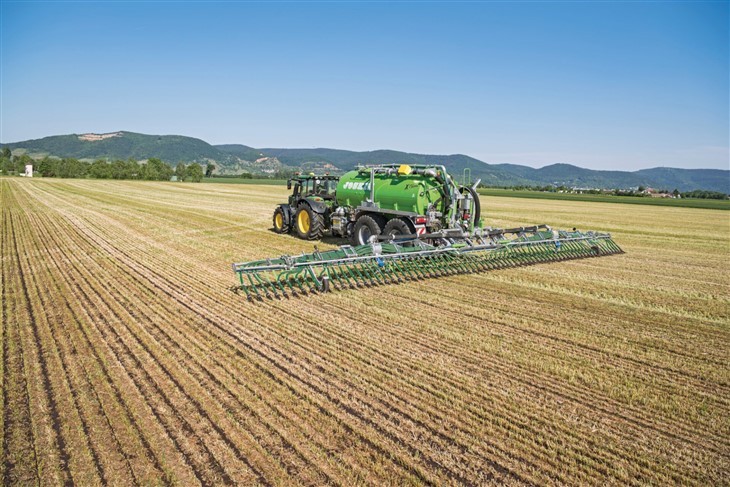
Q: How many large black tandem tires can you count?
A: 2